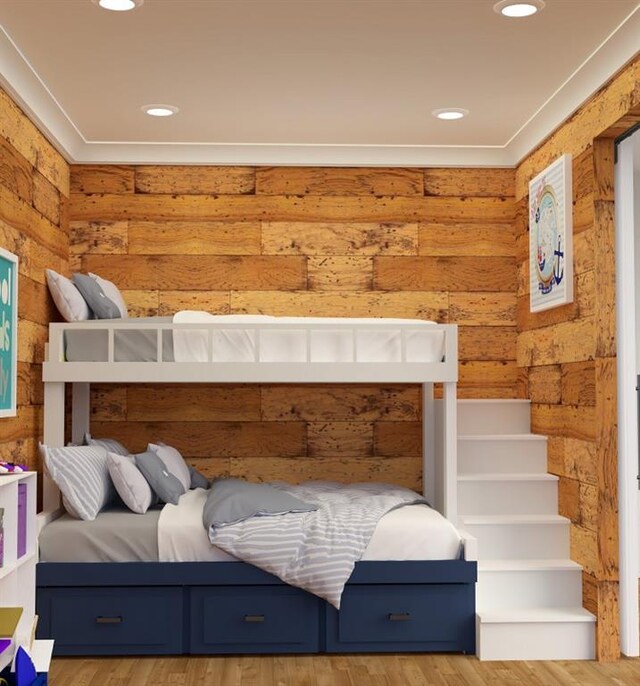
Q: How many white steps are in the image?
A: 6